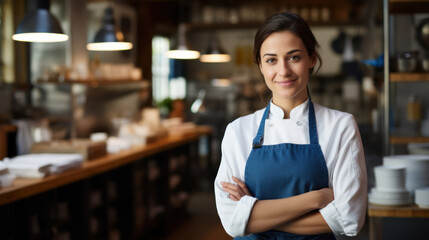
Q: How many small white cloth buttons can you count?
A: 2